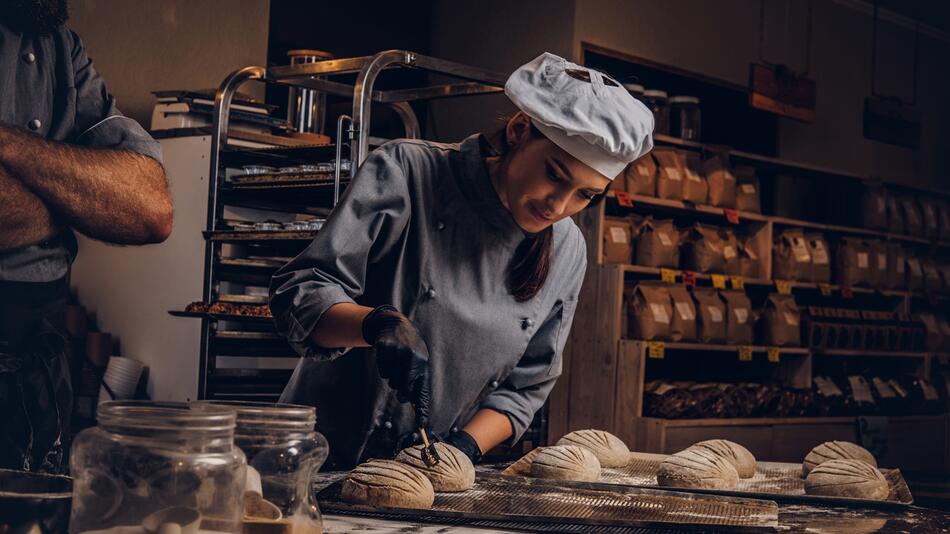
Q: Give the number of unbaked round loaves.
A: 8